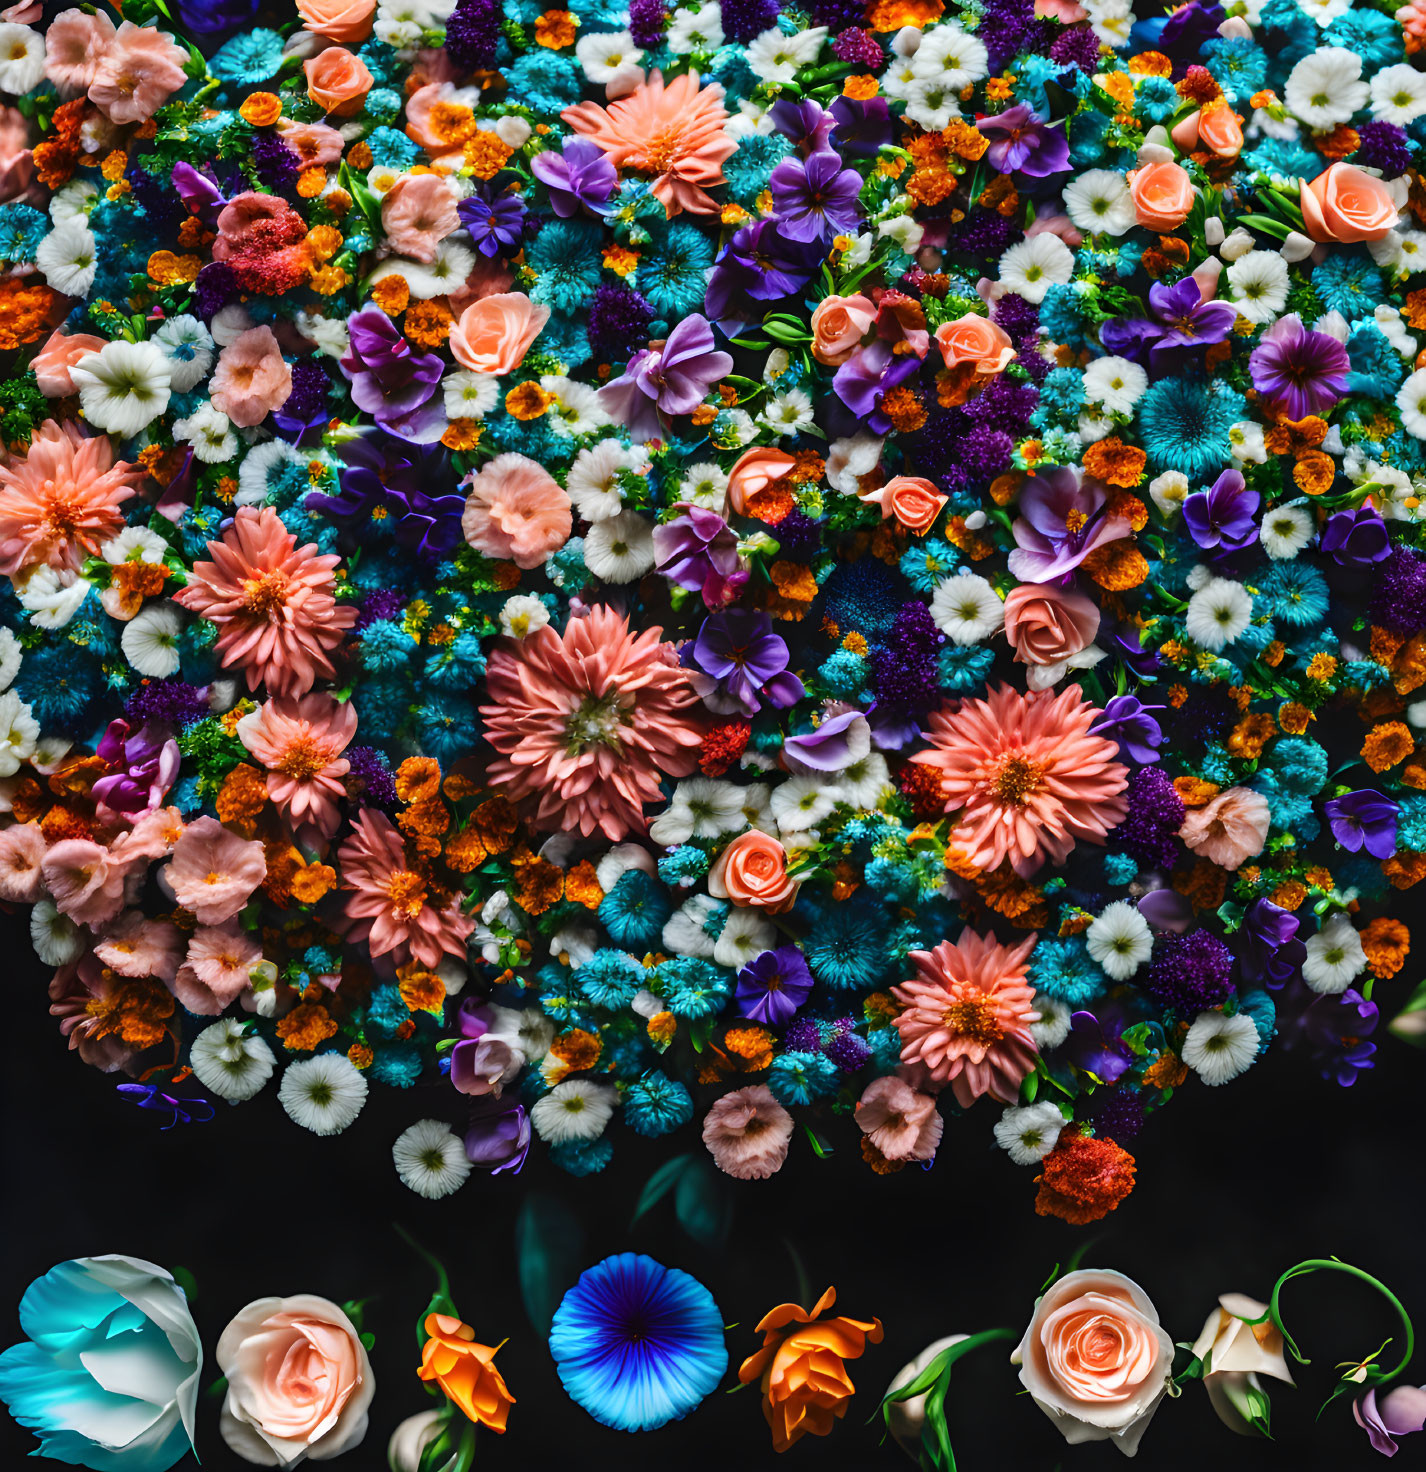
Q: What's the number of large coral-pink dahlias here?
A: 8